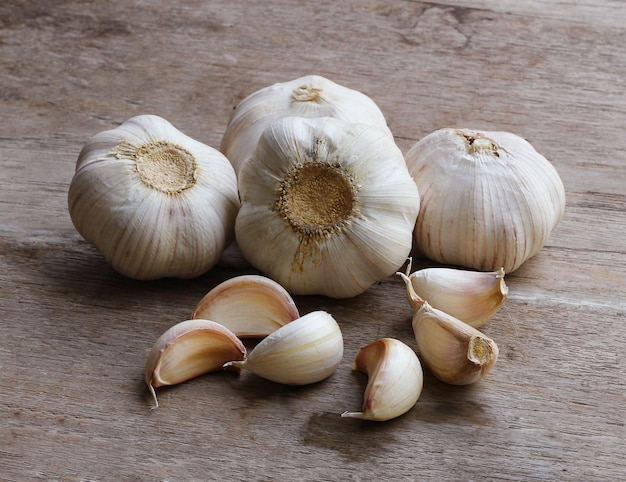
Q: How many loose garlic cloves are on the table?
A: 6